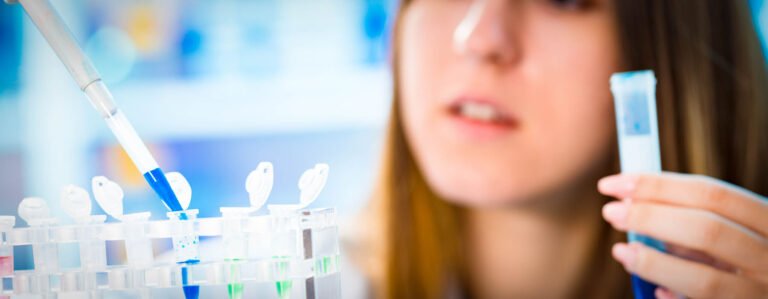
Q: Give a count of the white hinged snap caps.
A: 6